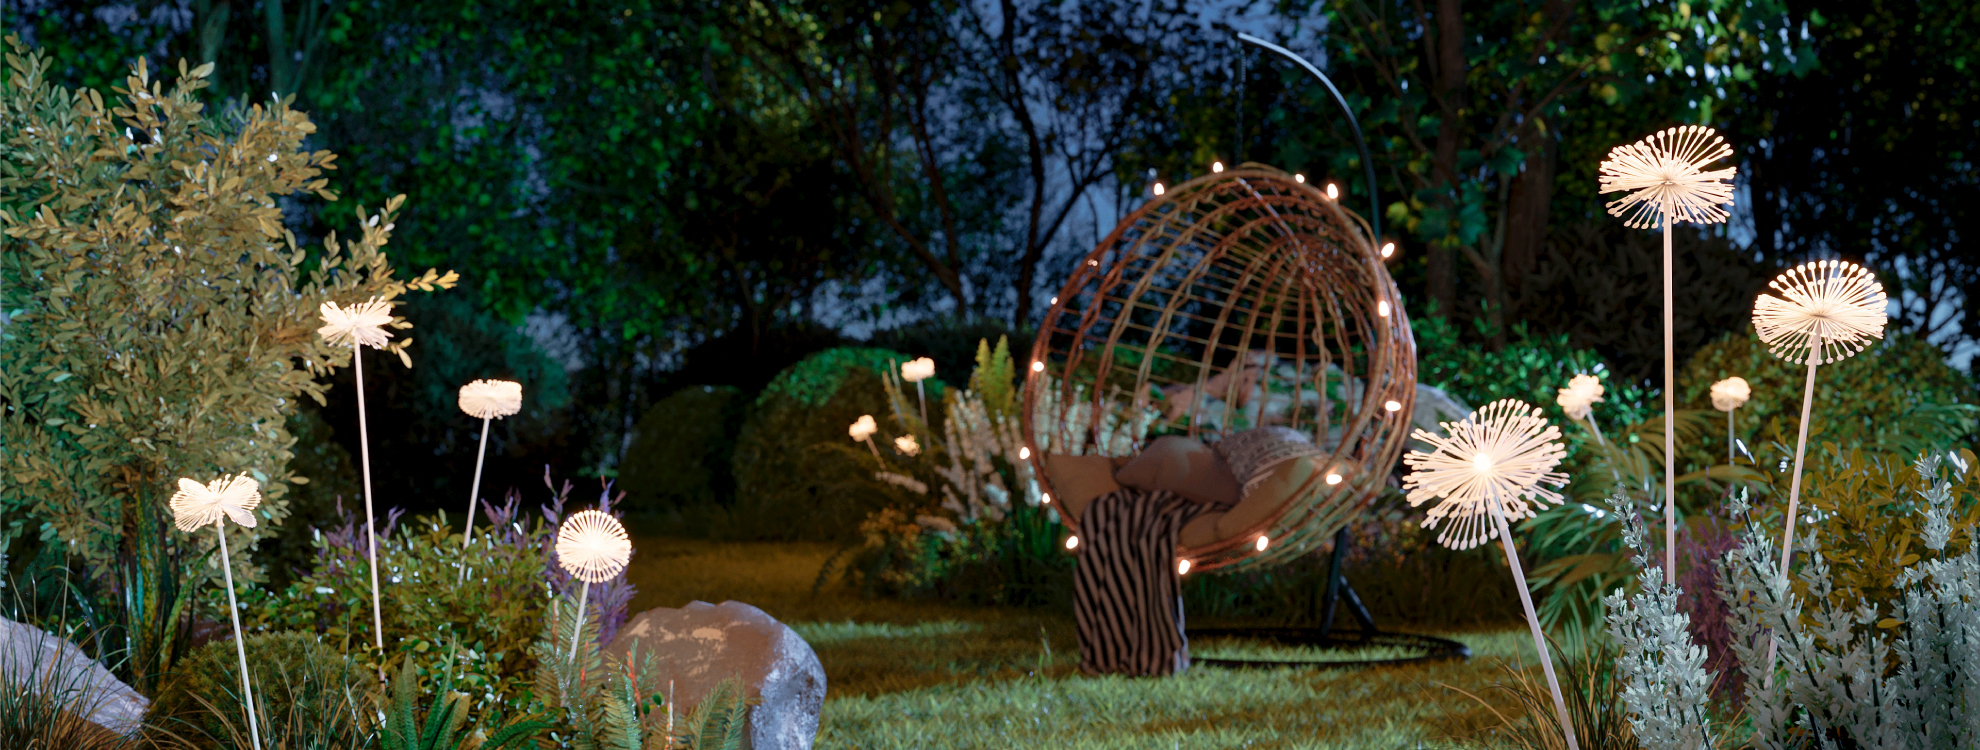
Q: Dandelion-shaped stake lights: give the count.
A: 12